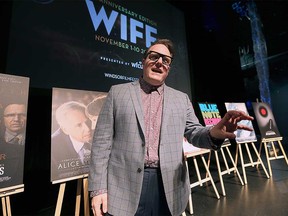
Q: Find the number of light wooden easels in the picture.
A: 6